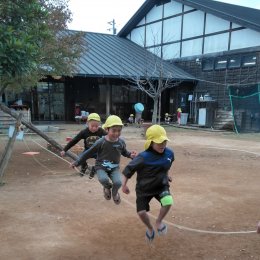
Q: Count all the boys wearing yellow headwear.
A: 3